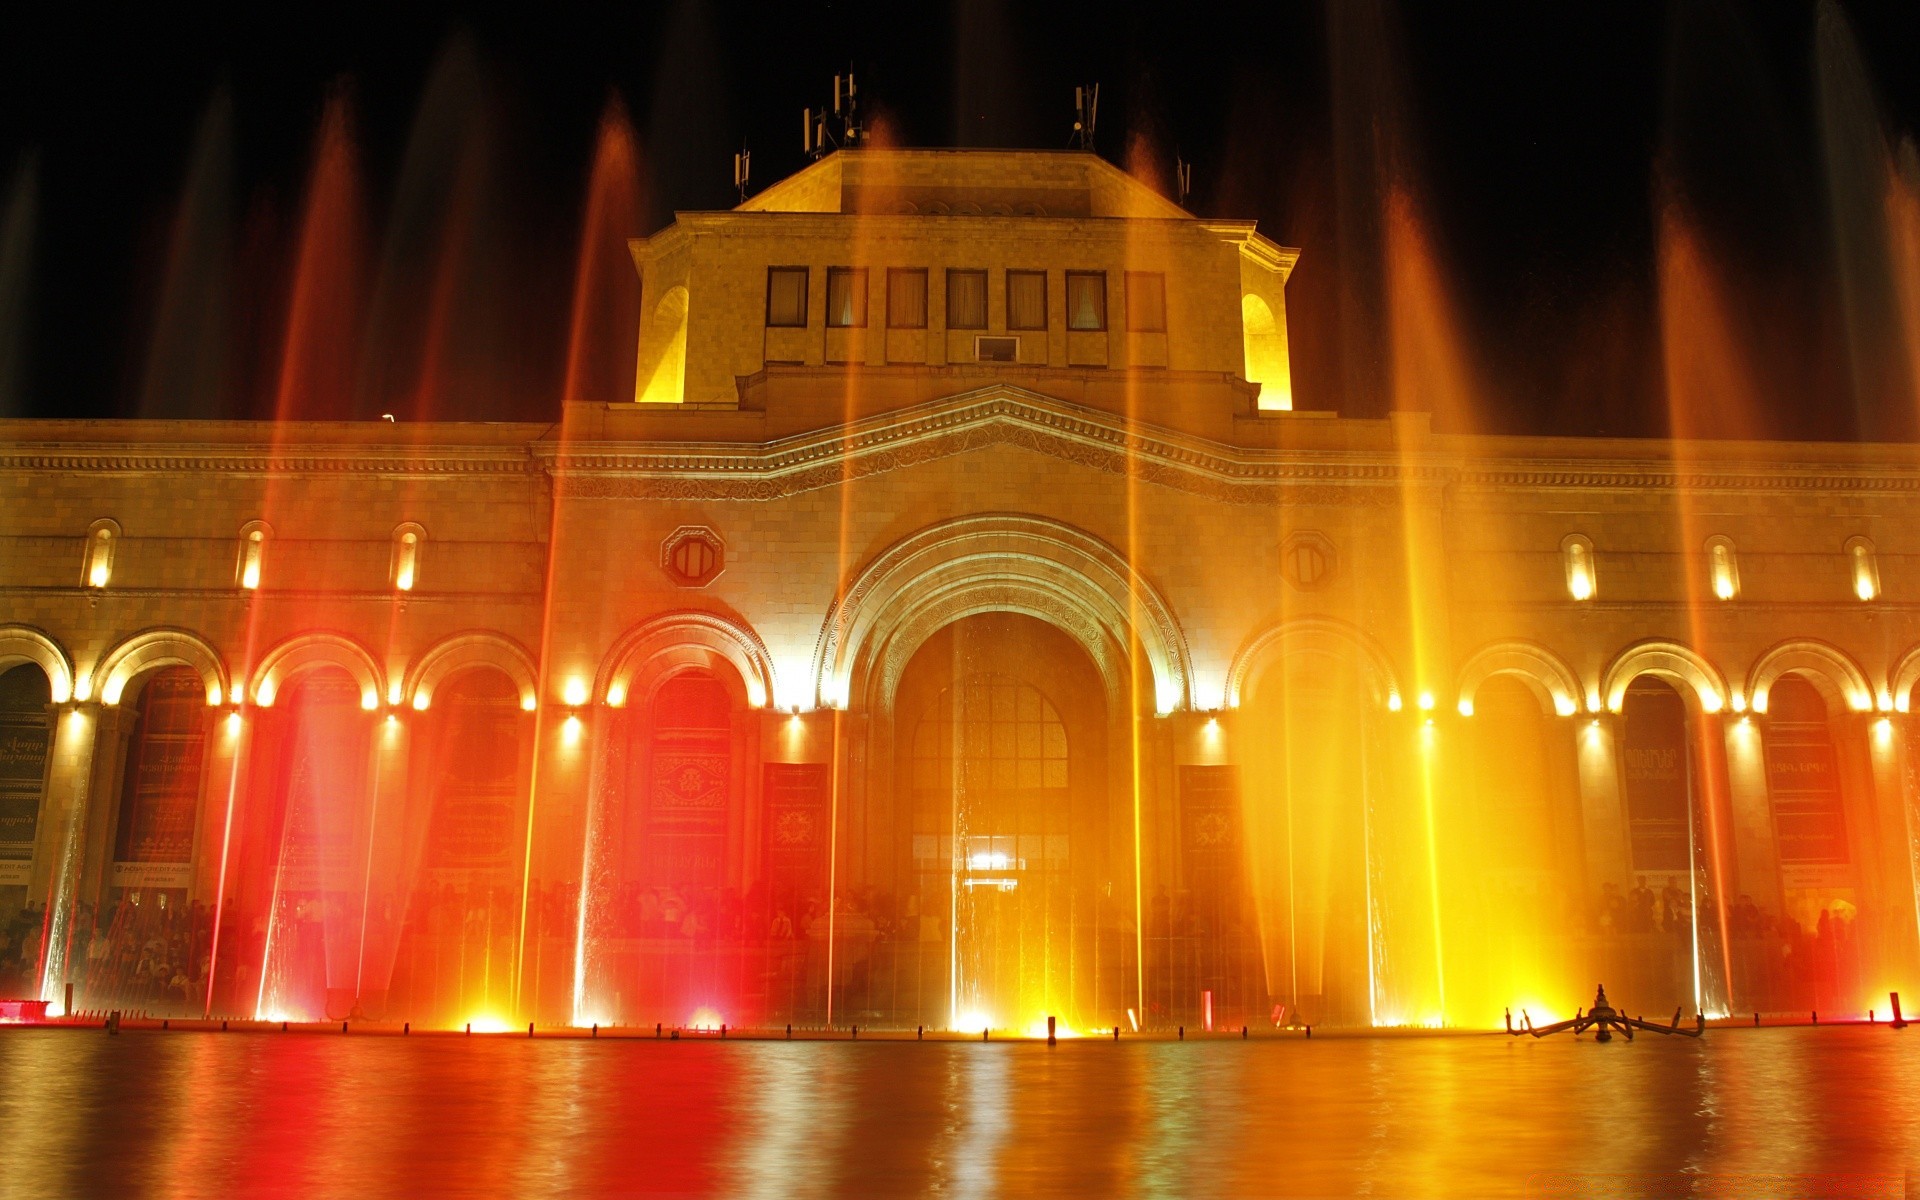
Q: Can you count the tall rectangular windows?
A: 7